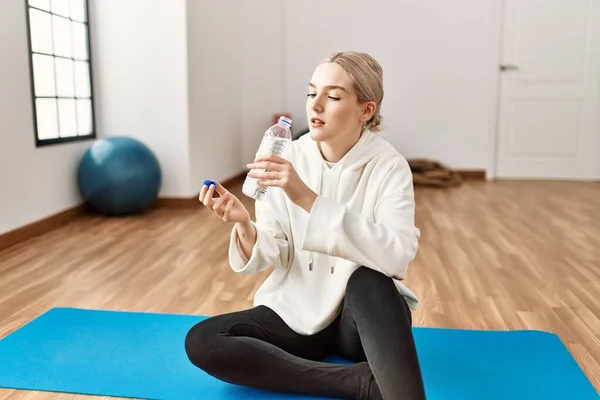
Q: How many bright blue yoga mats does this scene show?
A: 1